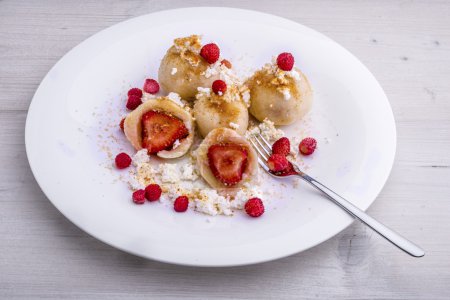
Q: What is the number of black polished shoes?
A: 0